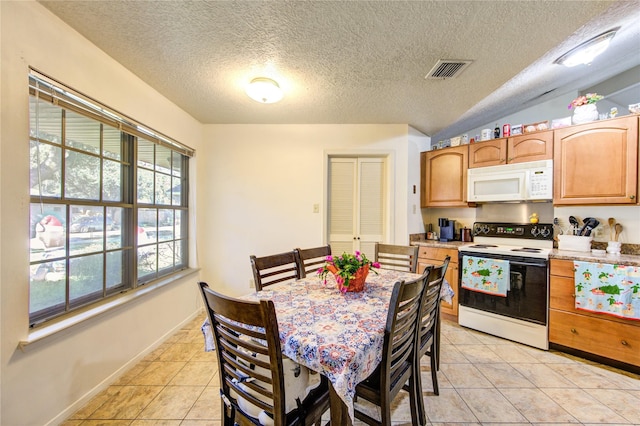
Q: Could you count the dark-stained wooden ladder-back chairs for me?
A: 6